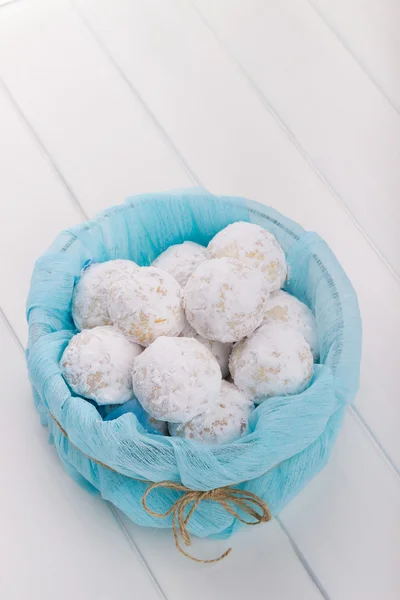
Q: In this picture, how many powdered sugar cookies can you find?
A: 11